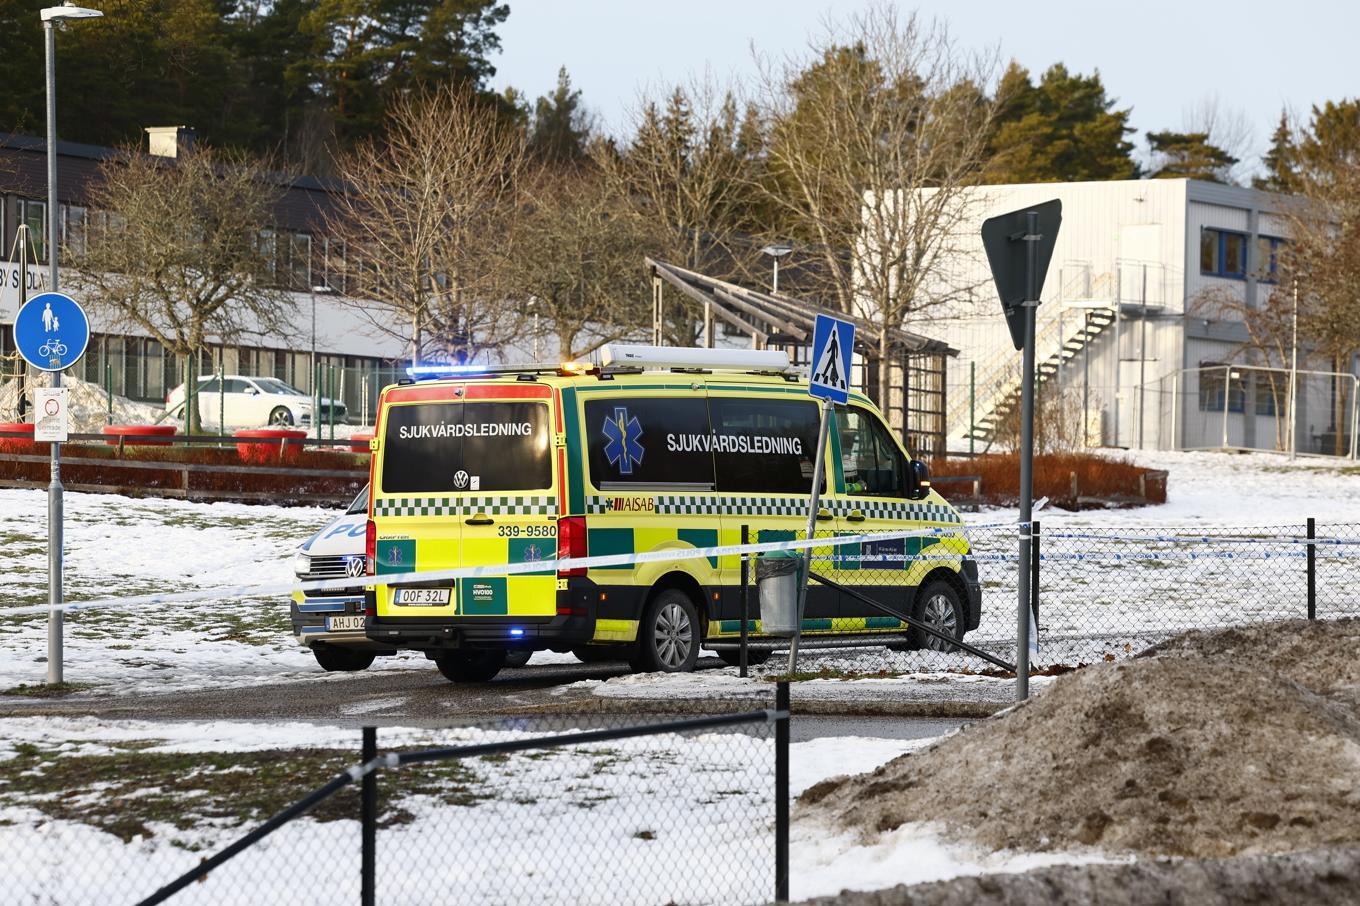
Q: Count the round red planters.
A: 4